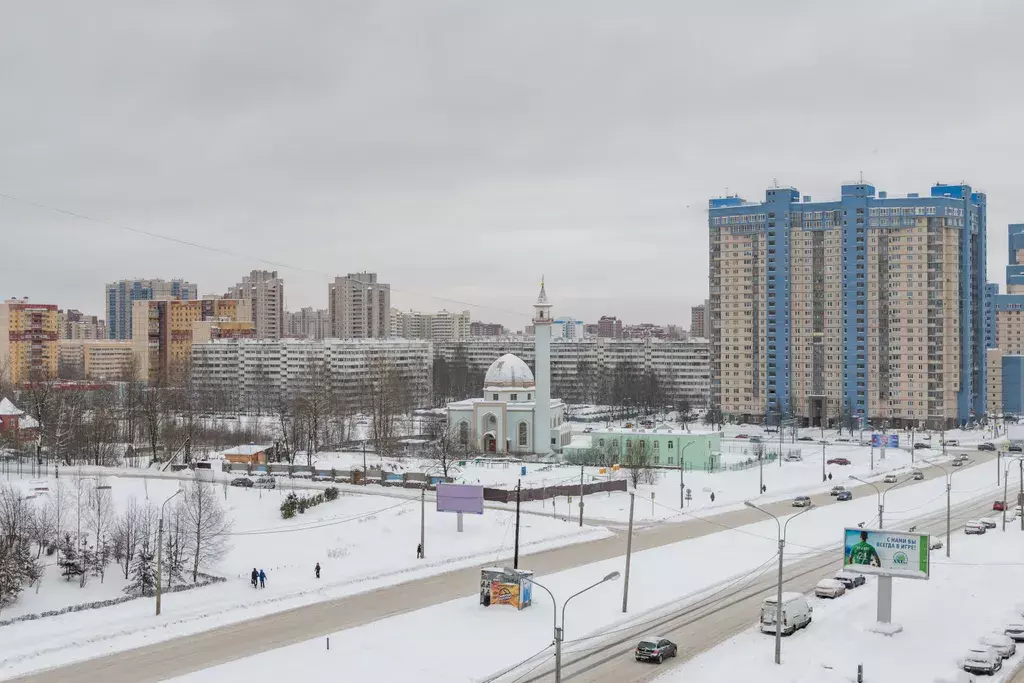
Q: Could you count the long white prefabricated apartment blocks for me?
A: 2